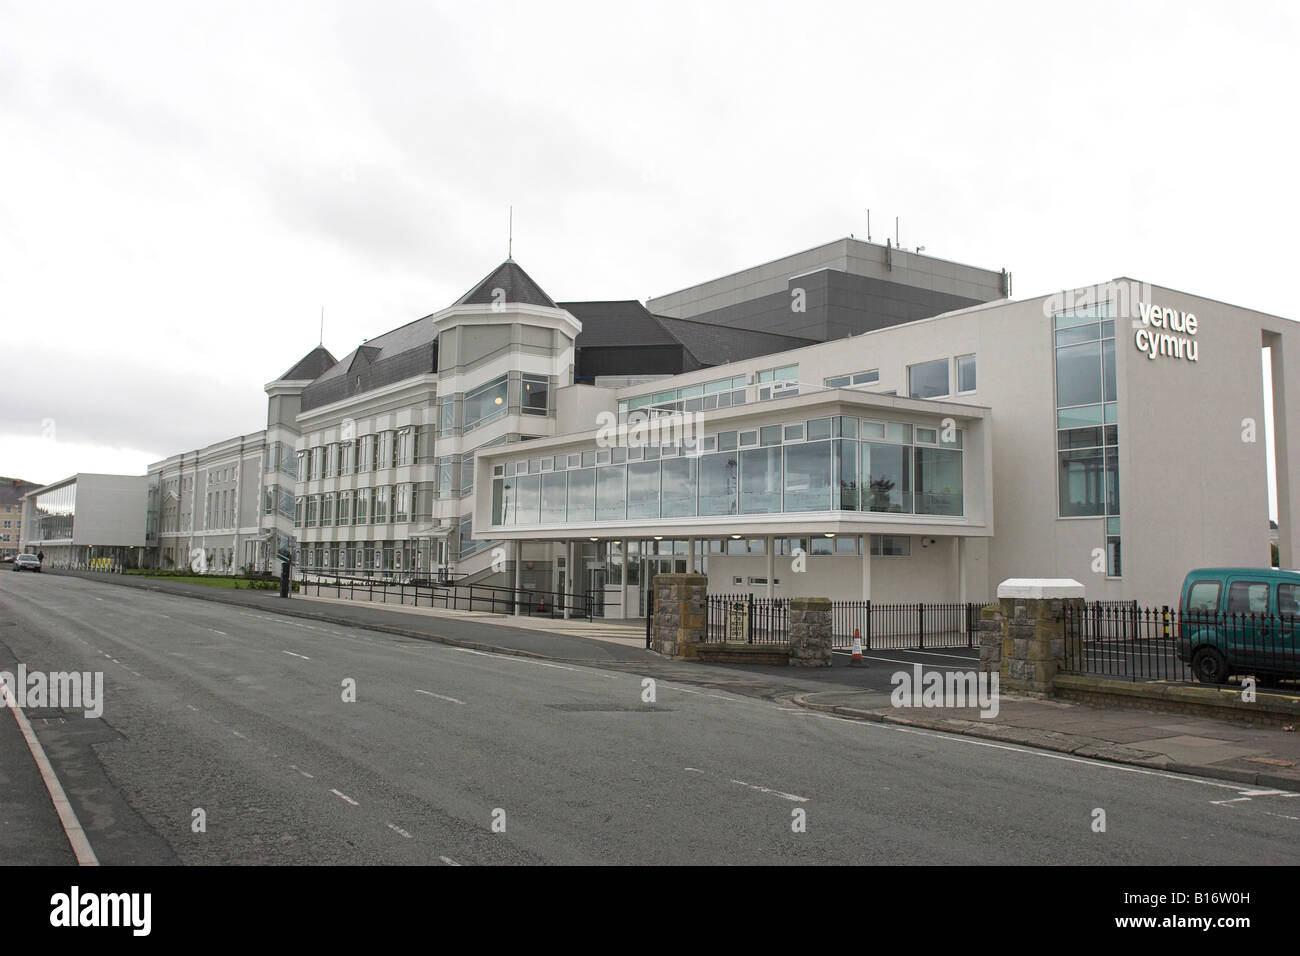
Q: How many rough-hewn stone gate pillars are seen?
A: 4